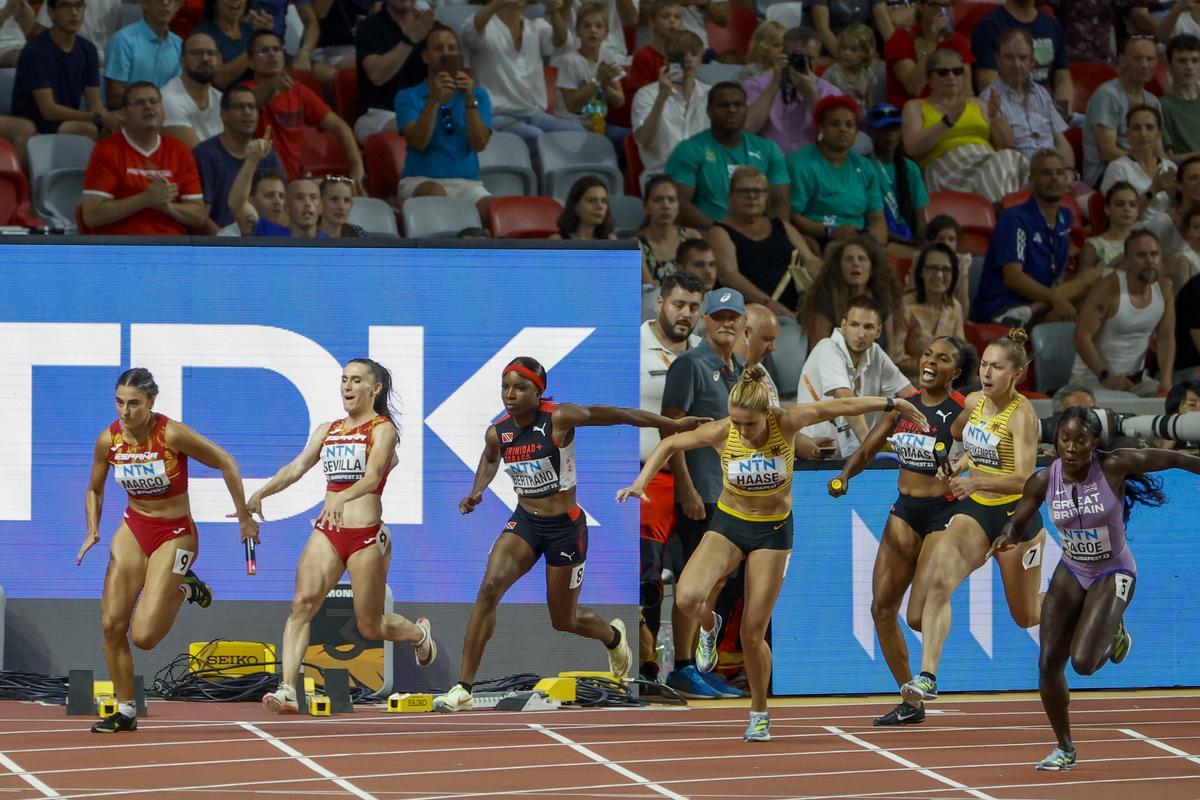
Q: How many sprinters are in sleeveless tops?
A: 7